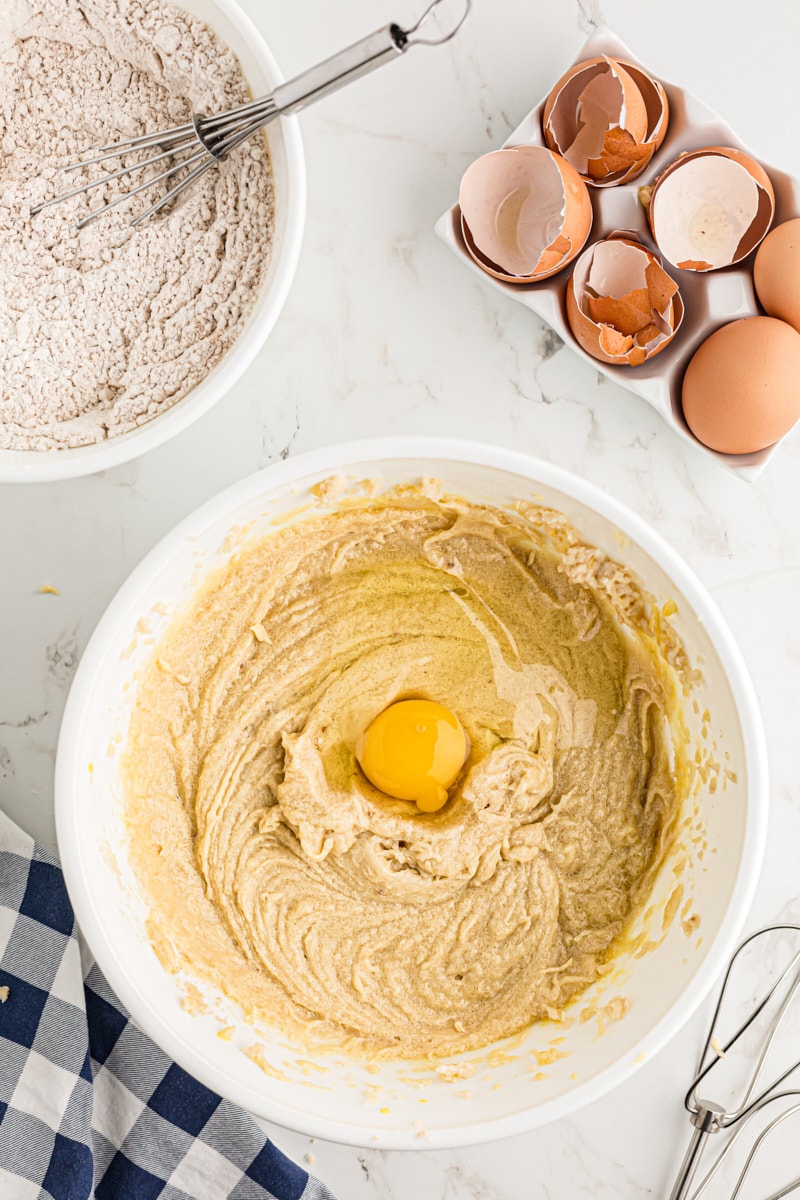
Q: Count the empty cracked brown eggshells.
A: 4